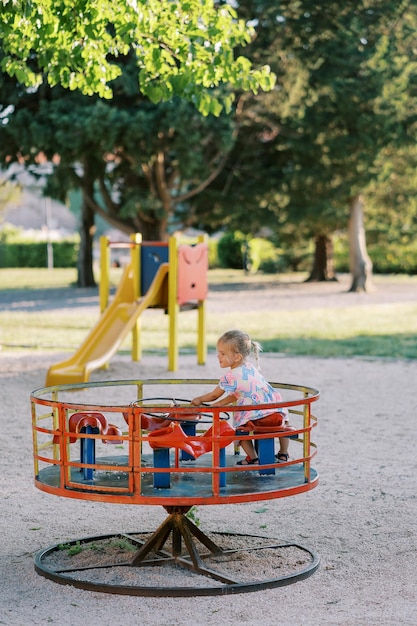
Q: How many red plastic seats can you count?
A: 4